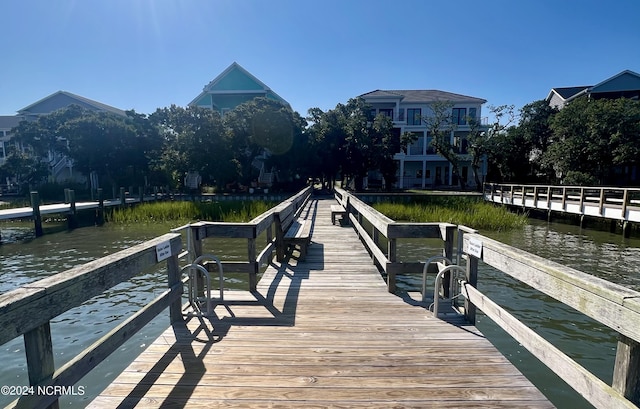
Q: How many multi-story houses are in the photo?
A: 4